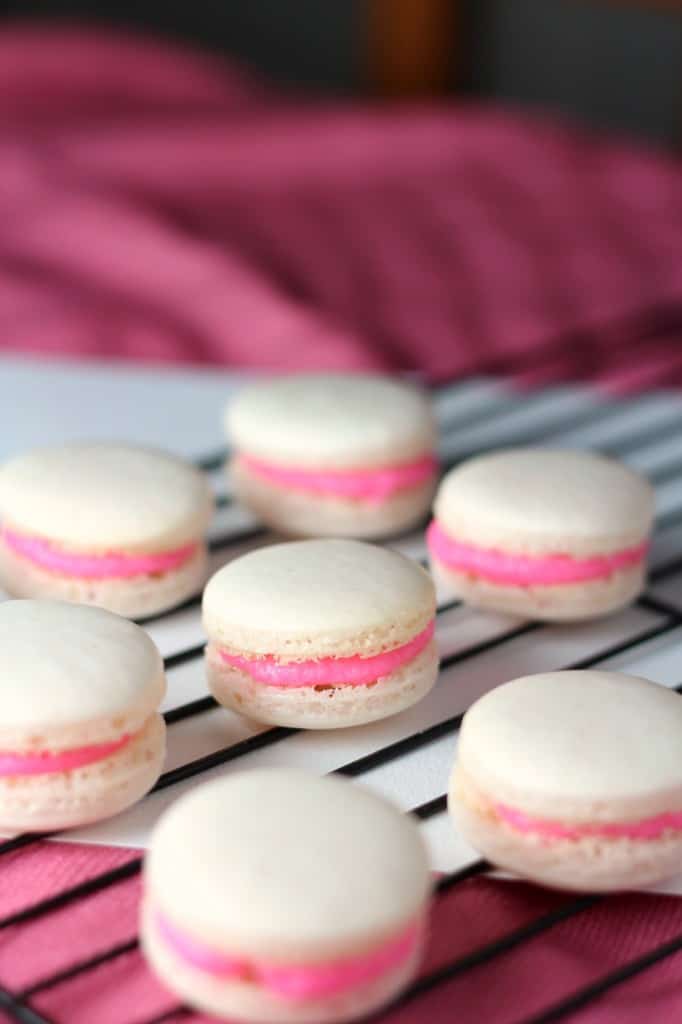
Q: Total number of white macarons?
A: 7